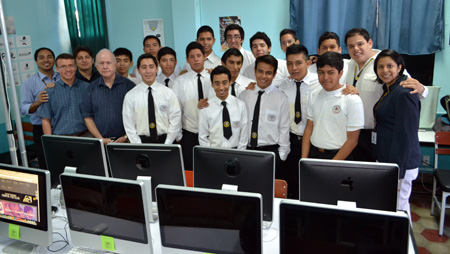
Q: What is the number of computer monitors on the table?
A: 8